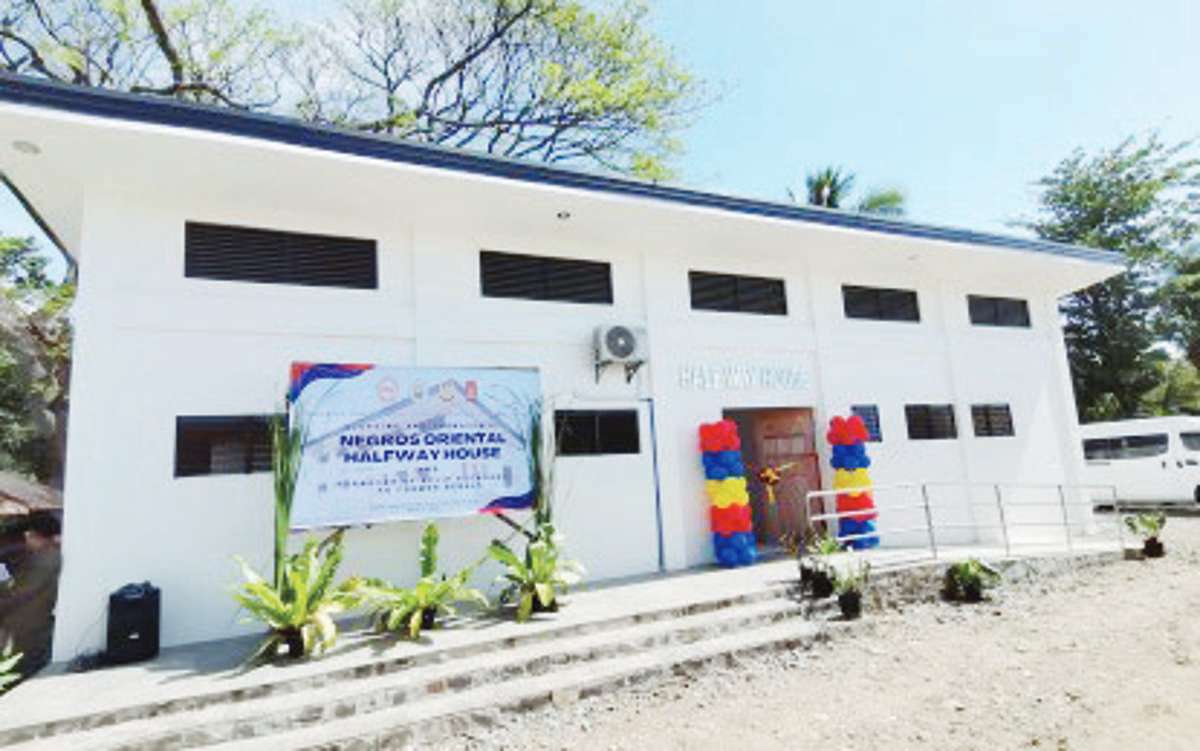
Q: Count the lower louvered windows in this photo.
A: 5